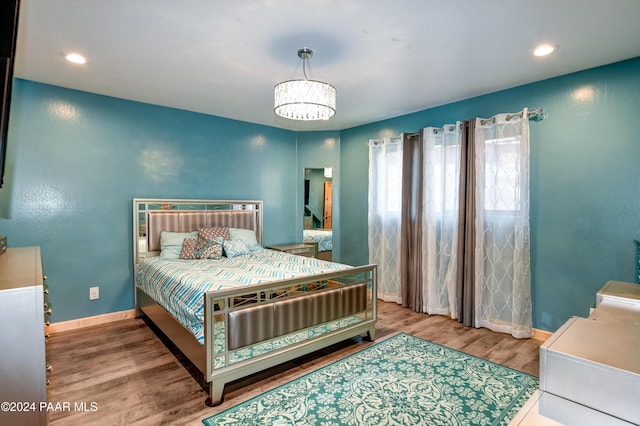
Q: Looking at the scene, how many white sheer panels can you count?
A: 3